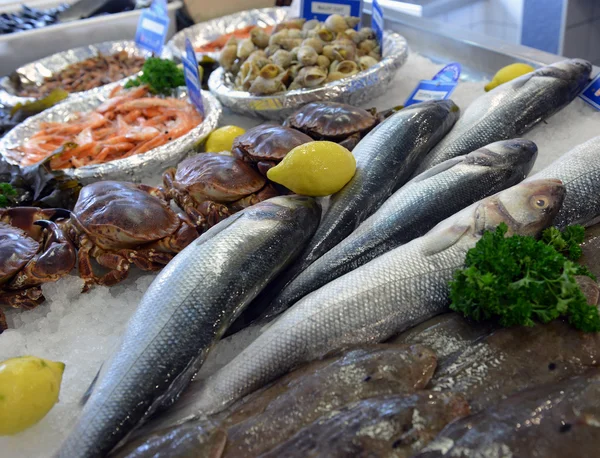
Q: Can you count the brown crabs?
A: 5